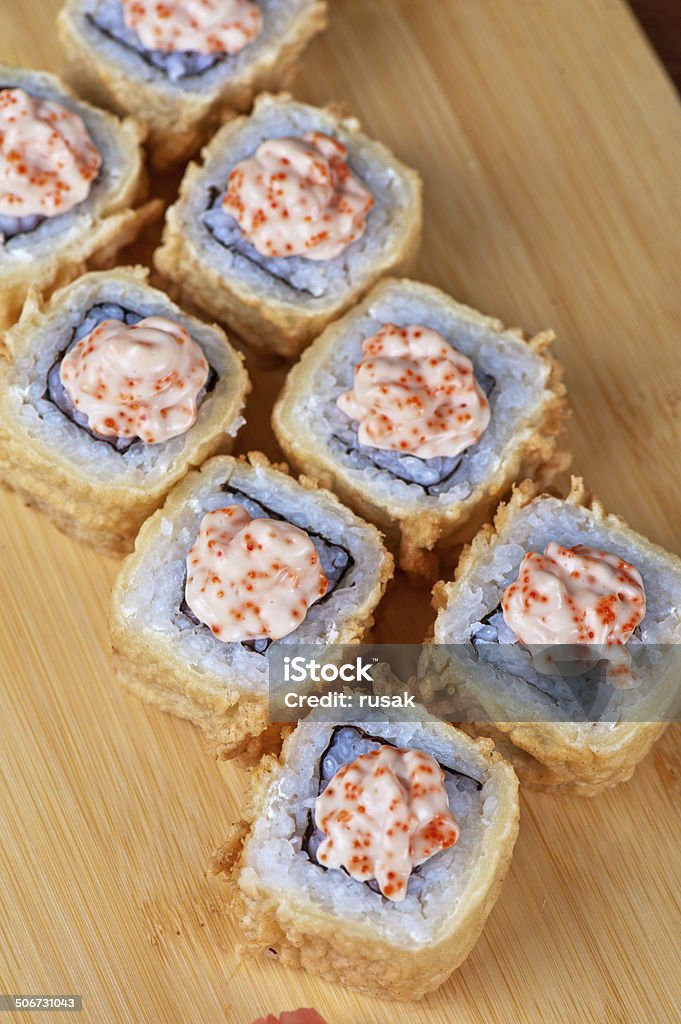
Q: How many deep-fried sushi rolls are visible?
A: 8